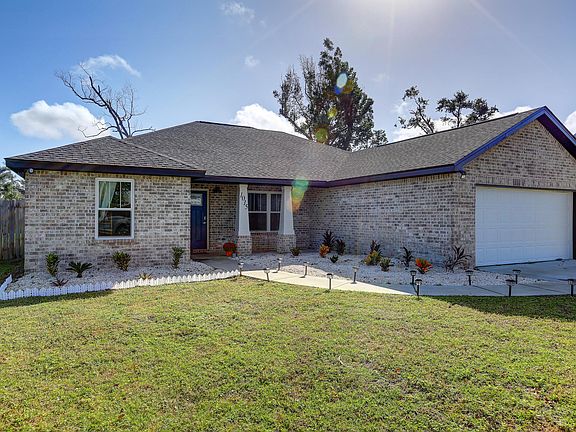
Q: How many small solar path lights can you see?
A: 12